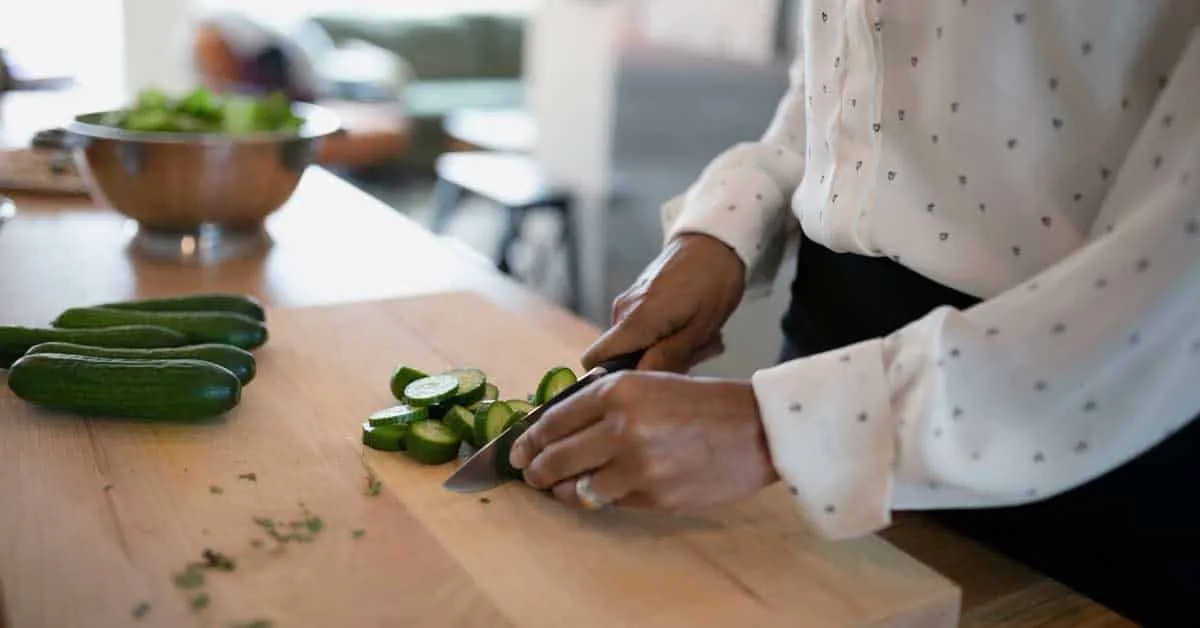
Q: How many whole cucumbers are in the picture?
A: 5